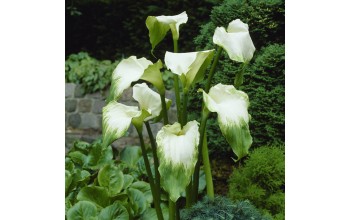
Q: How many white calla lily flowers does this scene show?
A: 8